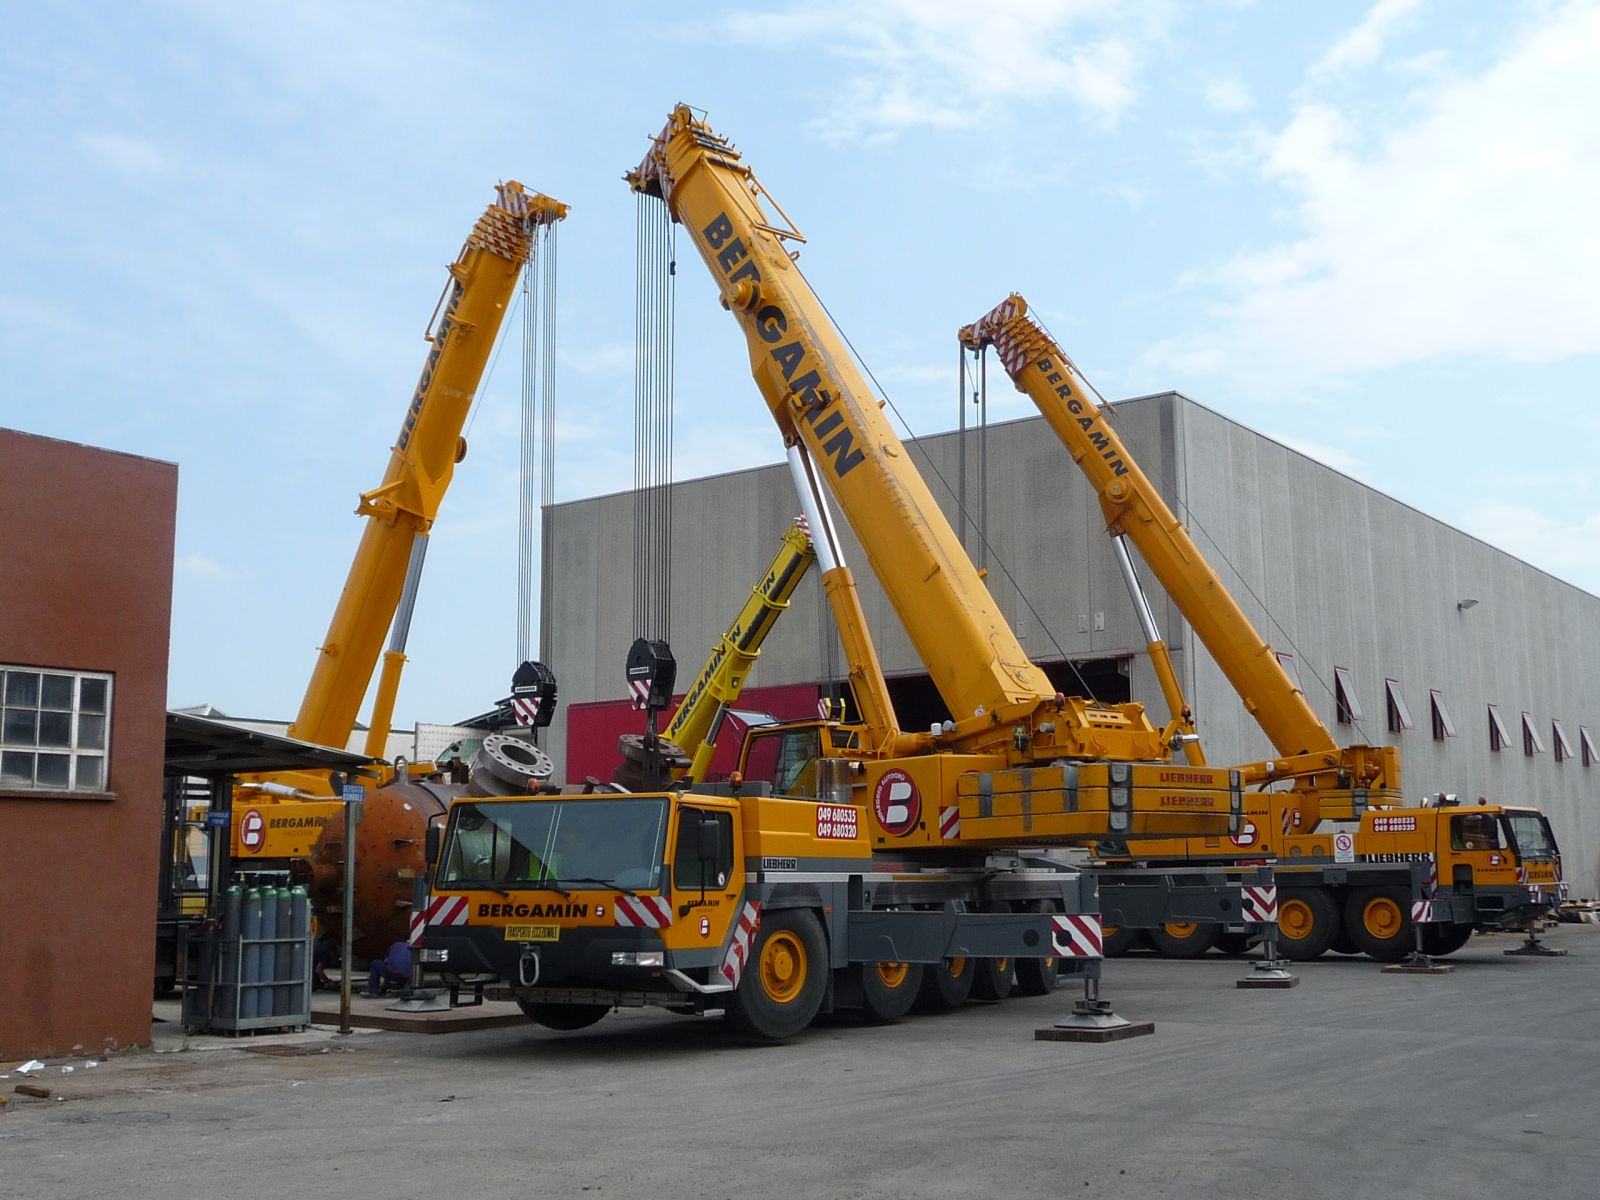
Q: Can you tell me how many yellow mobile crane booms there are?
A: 4